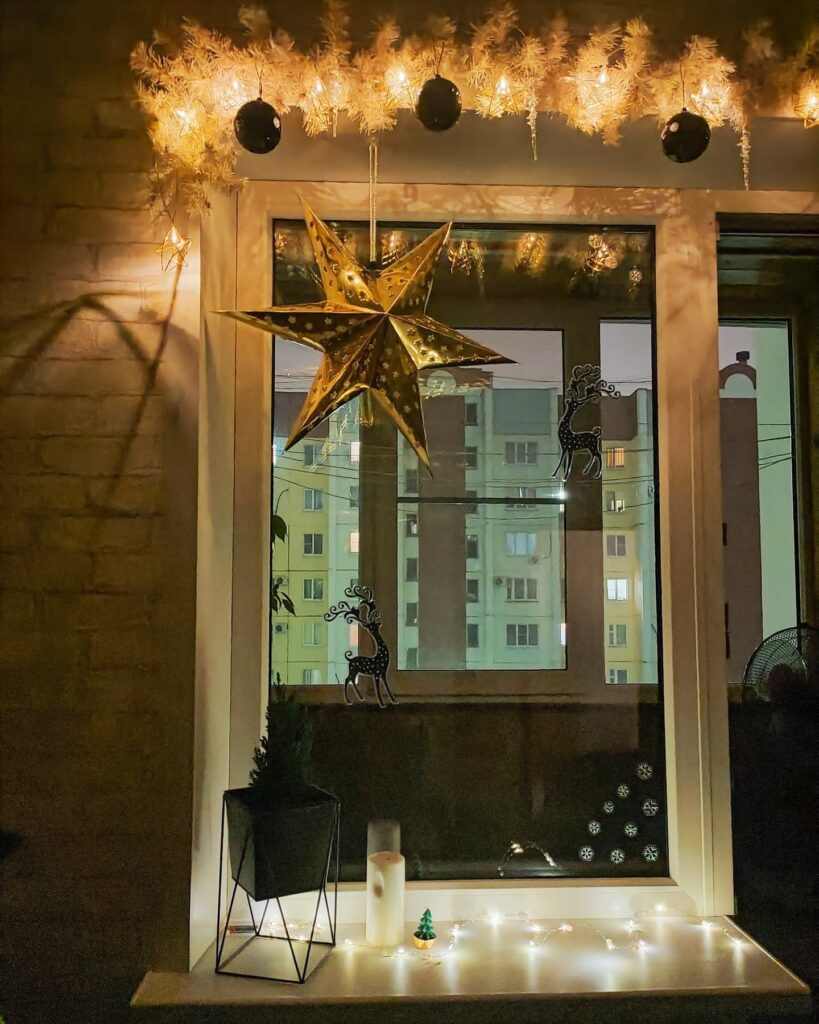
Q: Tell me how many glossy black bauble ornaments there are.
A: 3